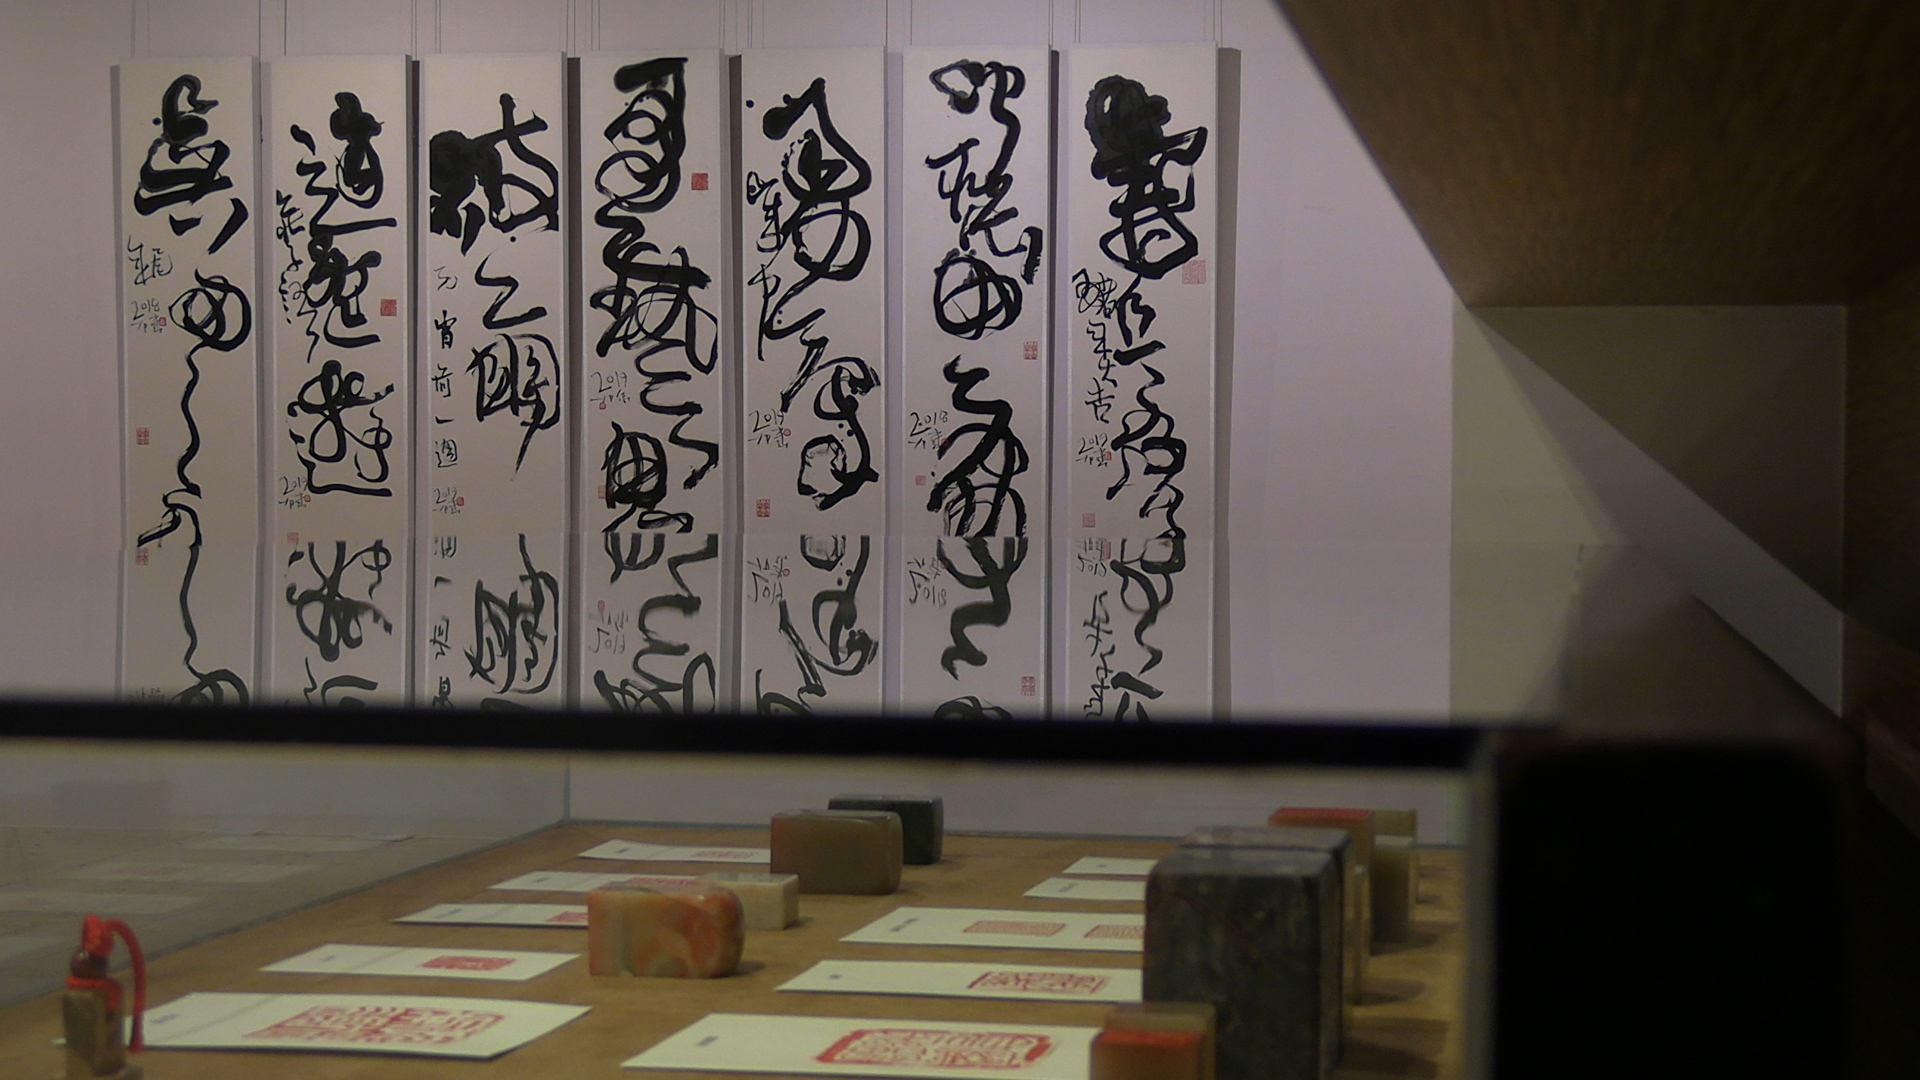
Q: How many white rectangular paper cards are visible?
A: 10